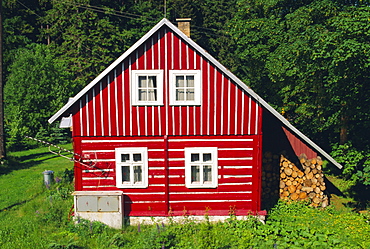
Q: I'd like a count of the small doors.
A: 2